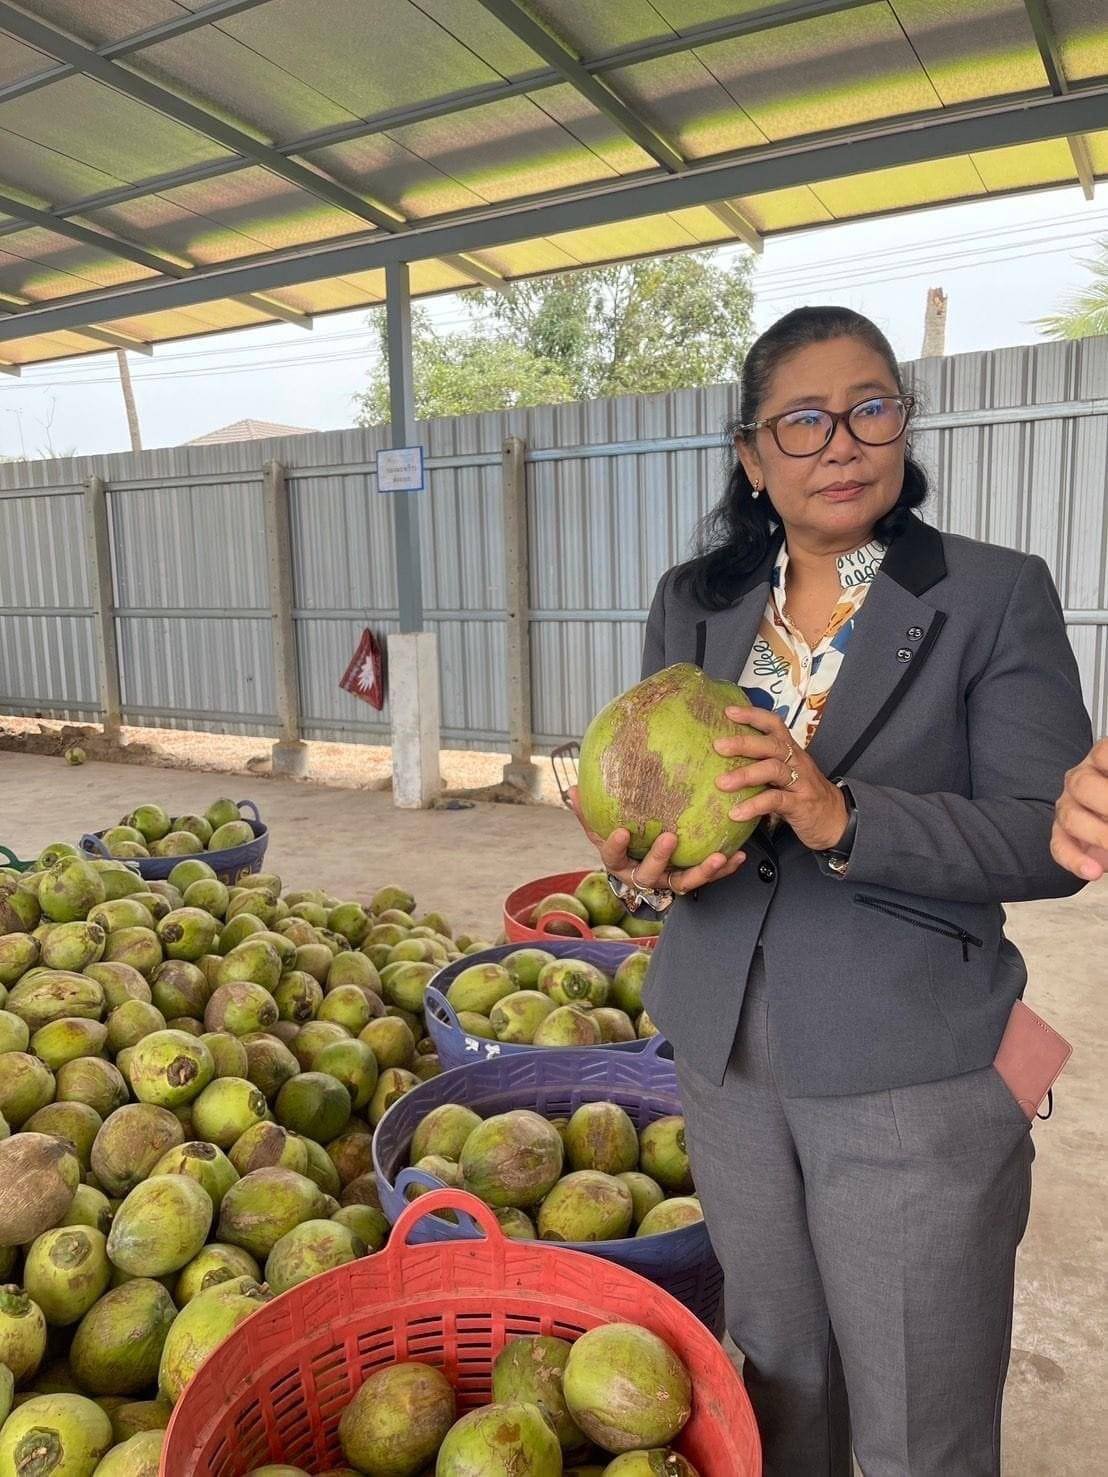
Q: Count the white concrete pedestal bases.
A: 1